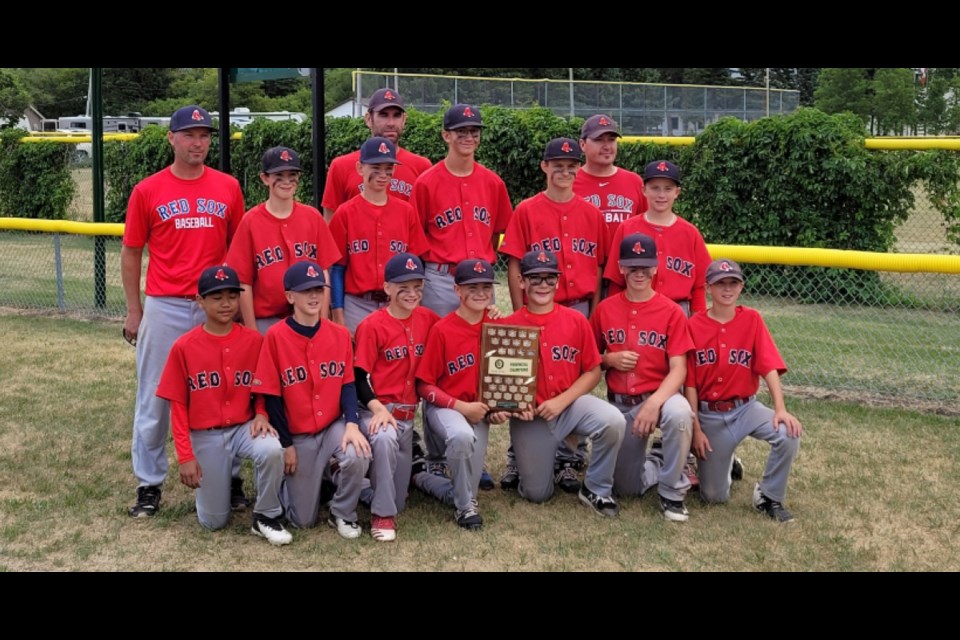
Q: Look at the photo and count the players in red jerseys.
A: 12